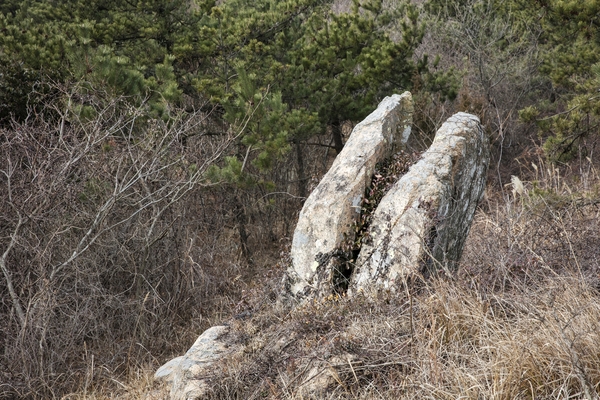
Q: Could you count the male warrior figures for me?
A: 0